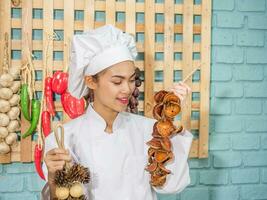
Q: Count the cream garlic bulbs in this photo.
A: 12